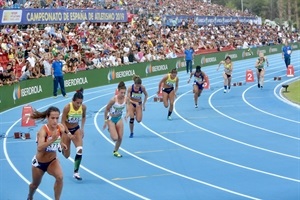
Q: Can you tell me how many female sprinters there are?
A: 8